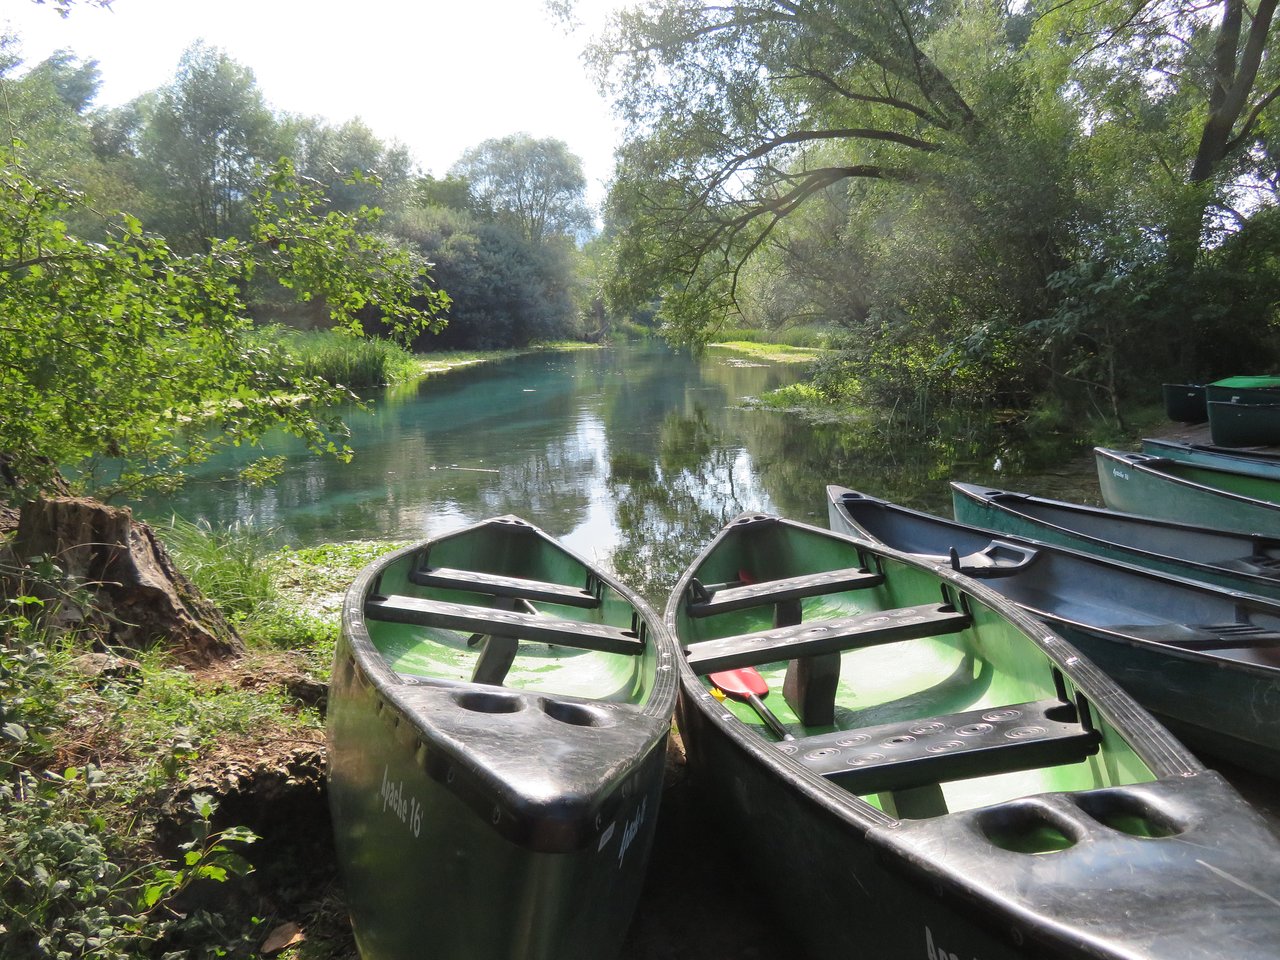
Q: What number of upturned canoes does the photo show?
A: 0